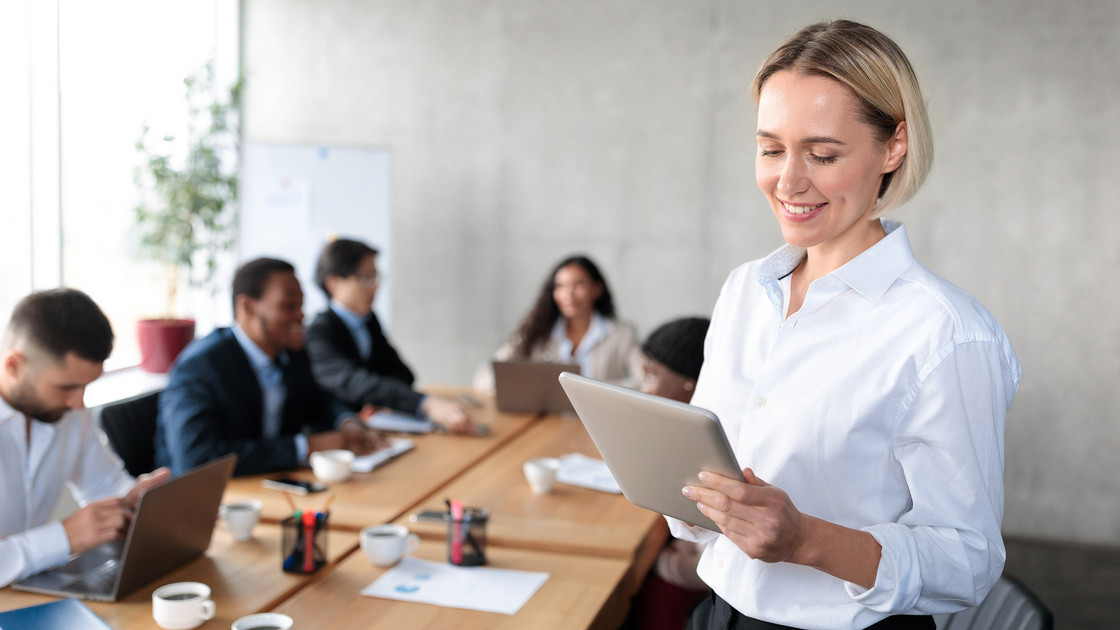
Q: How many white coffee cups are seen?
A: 6